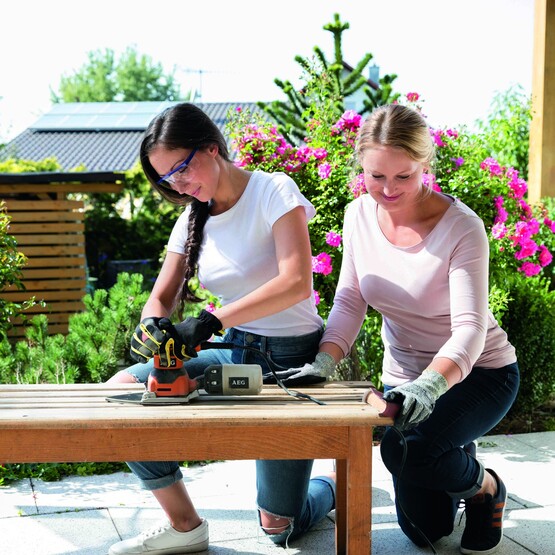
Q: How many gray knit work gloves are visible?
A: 2